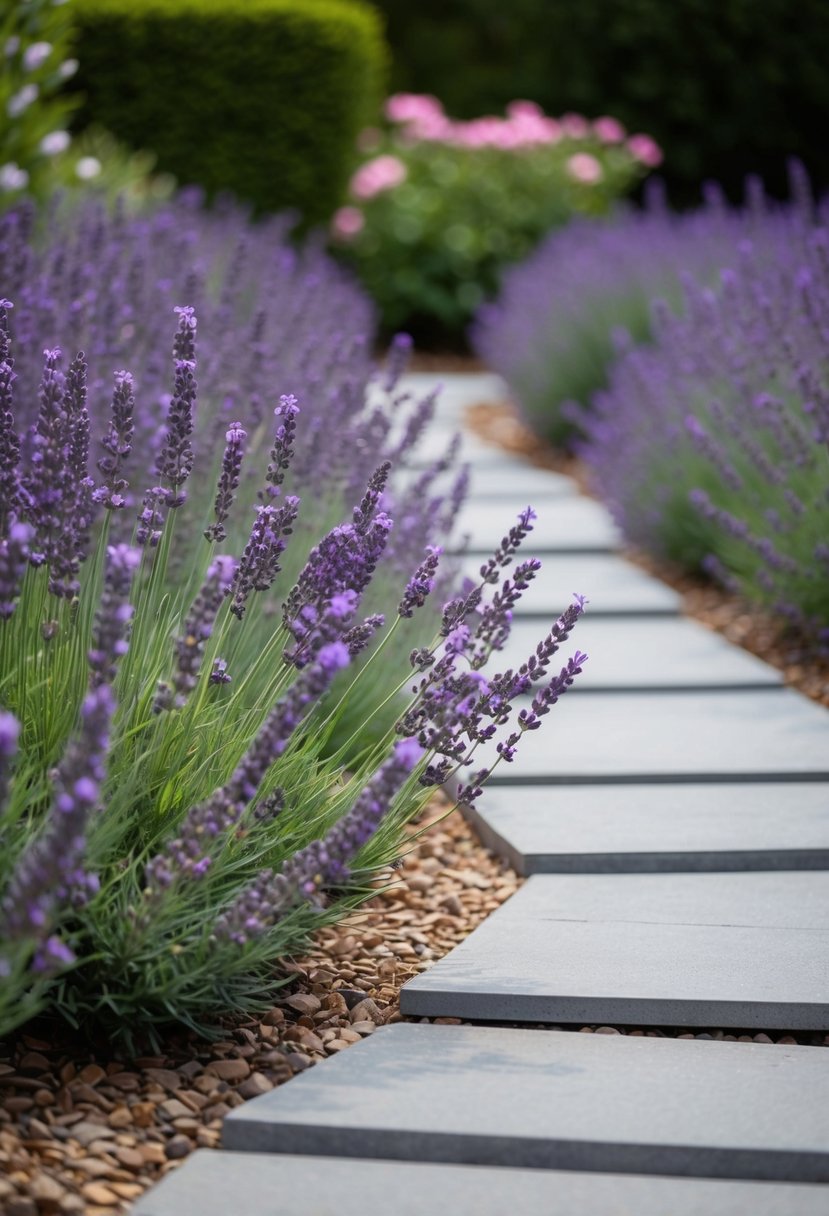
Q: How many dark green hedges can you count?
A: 1